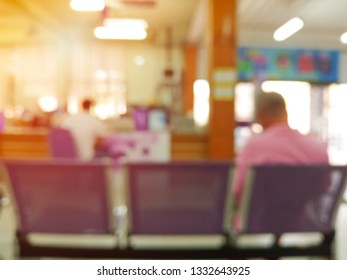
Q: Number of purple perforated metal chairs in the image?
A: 3